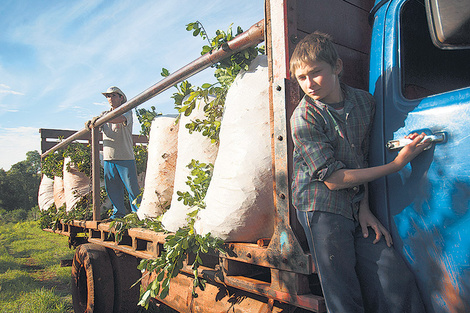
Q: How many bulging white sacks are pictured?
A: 6